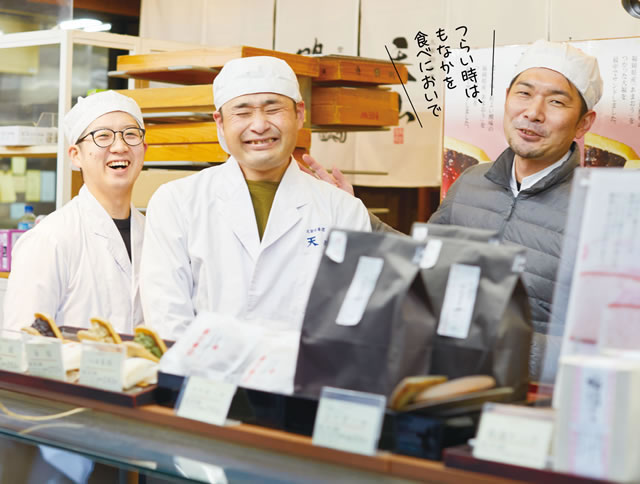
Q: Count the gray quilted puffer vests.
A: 1